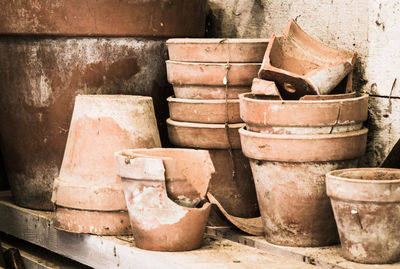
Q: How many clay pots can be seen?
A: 12